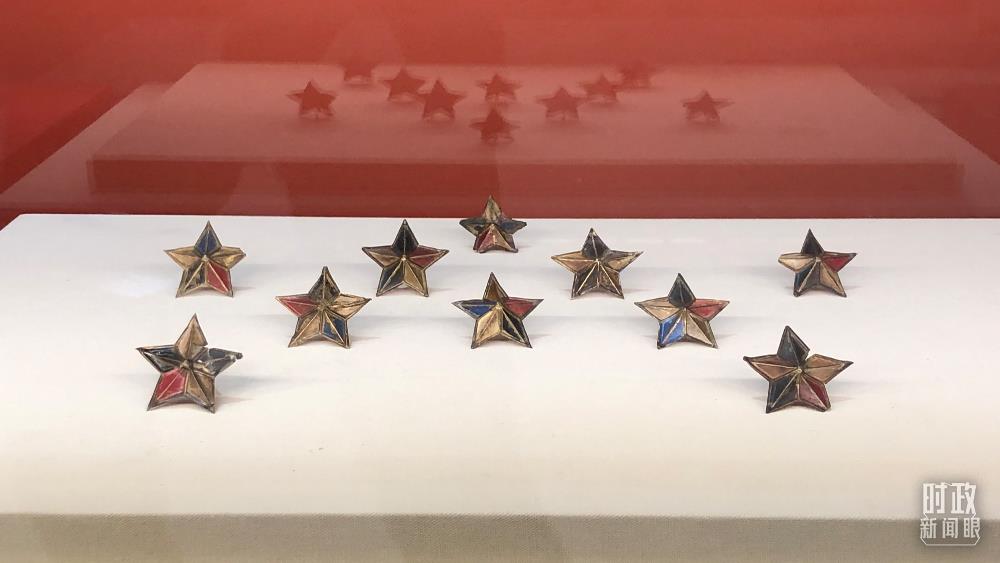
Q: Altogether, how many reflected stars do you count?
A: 10